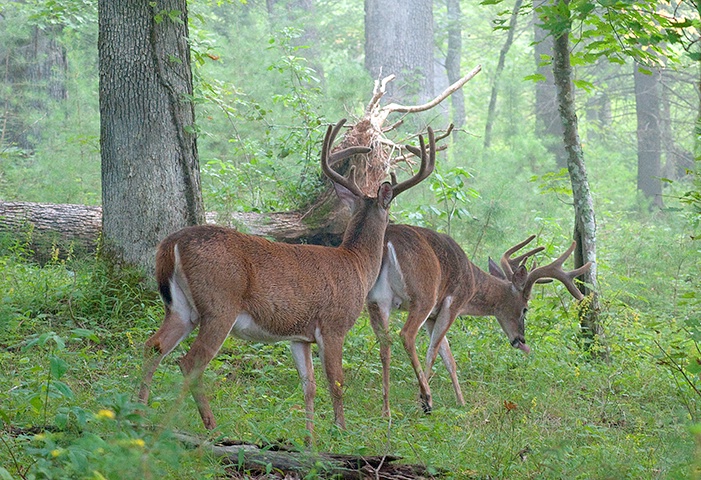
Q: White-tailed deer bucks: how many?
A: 2